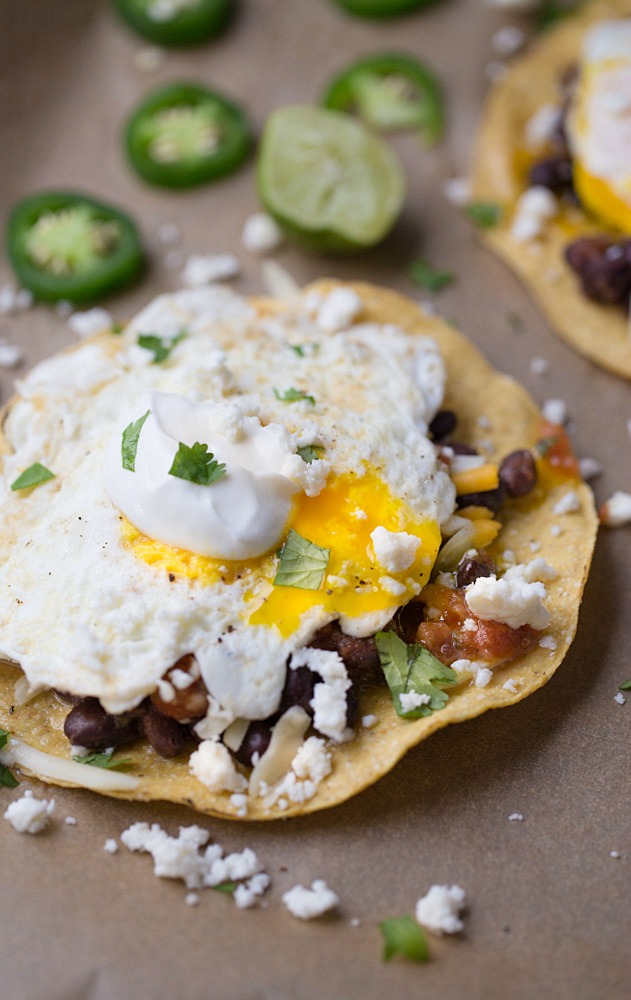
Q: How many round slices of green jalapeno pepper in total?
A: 5